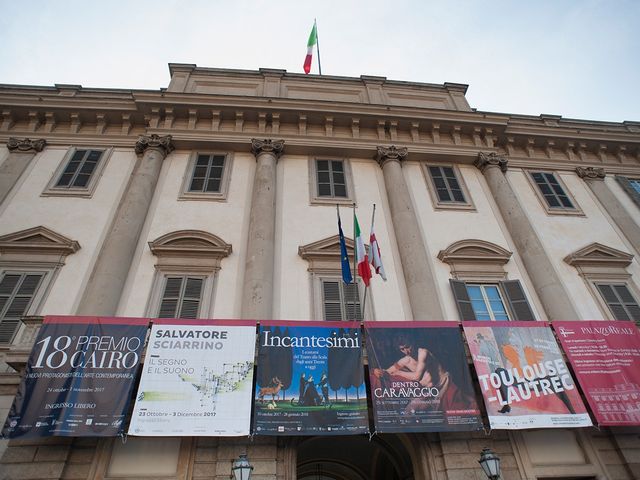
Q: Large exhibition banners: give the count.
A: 6